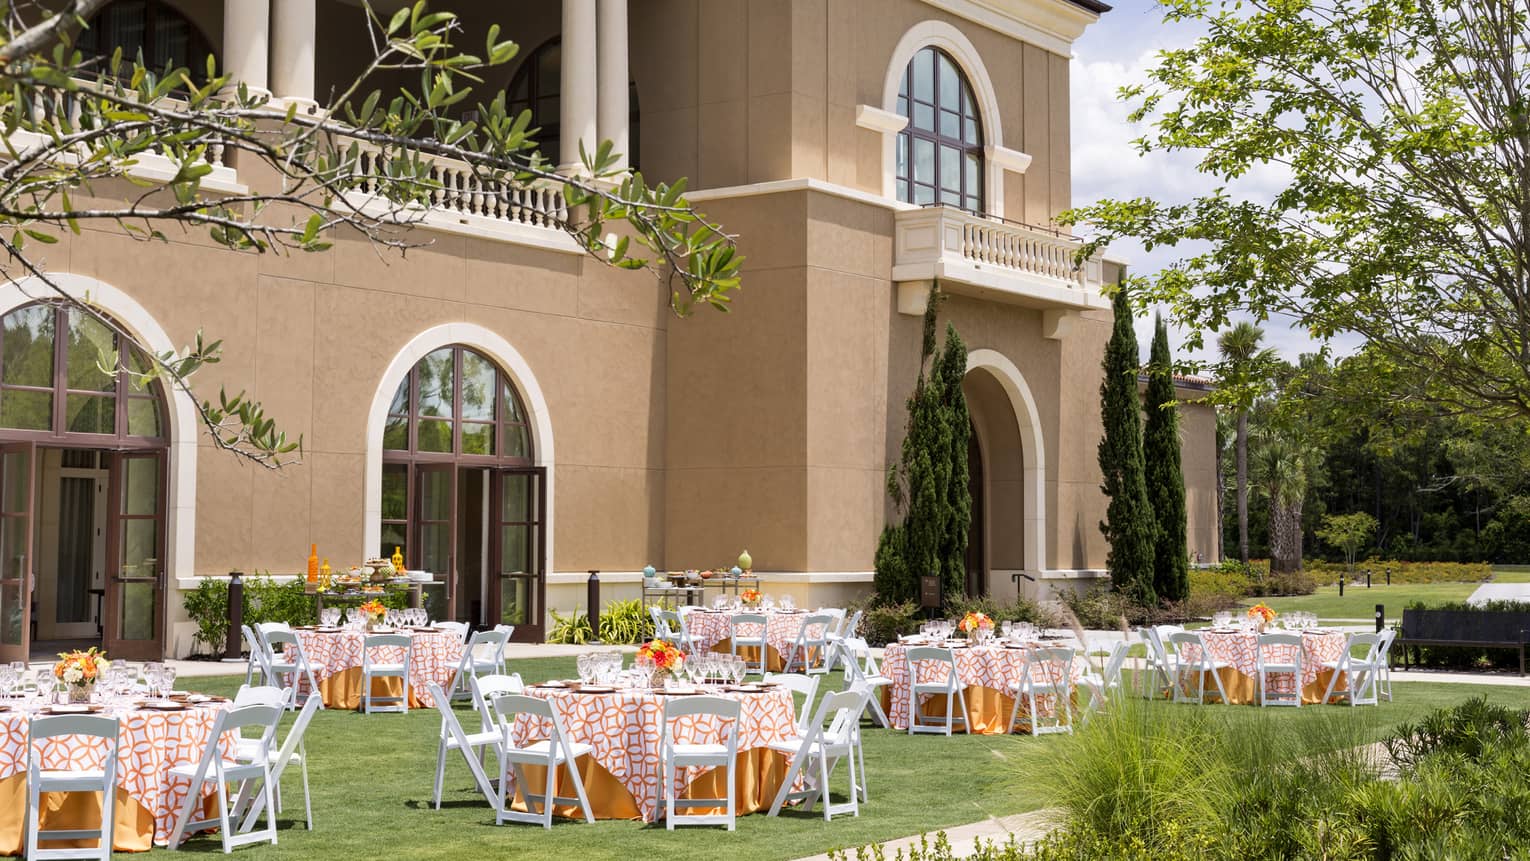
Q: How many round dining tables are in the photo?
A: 6